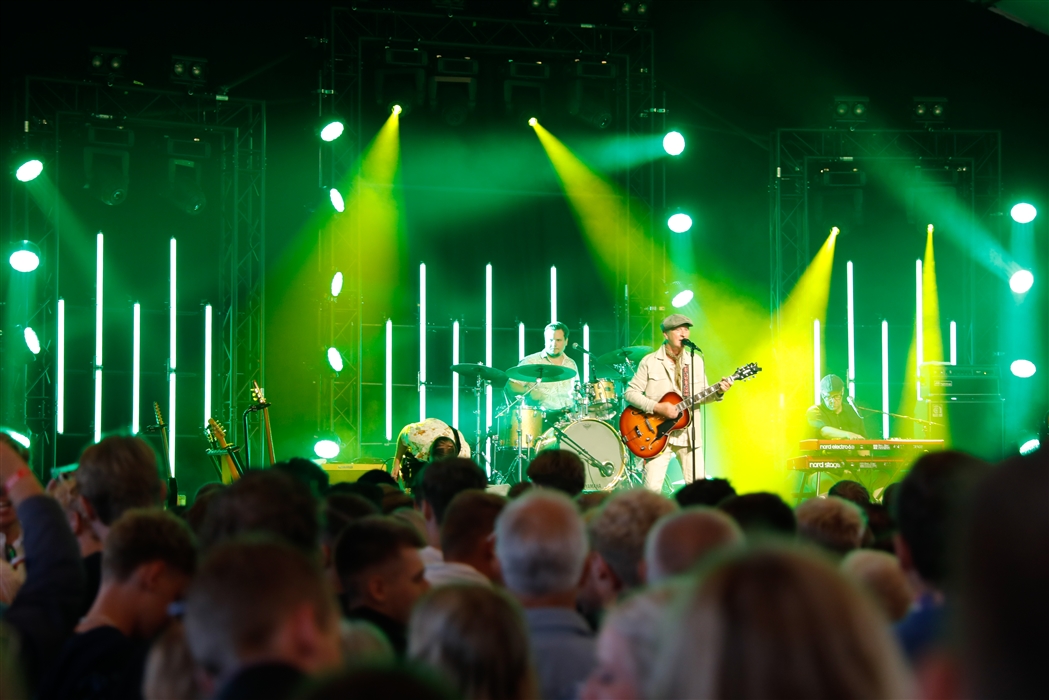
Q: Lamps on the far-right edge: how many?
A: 4